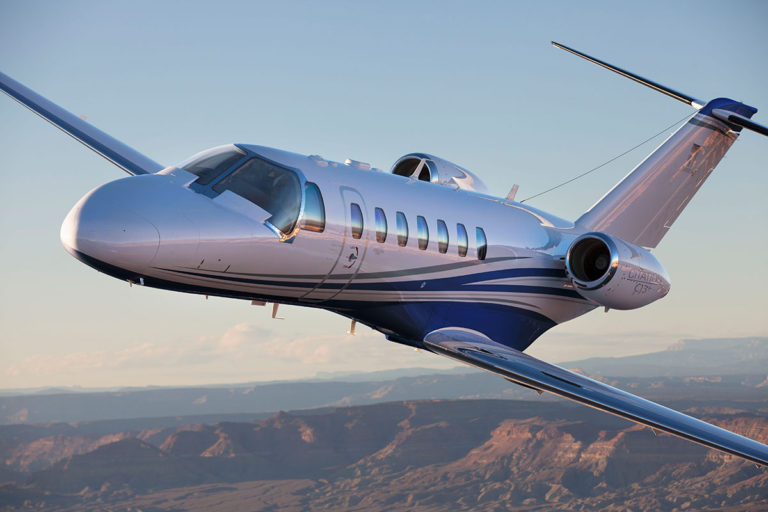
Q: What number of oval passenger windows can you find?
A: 7